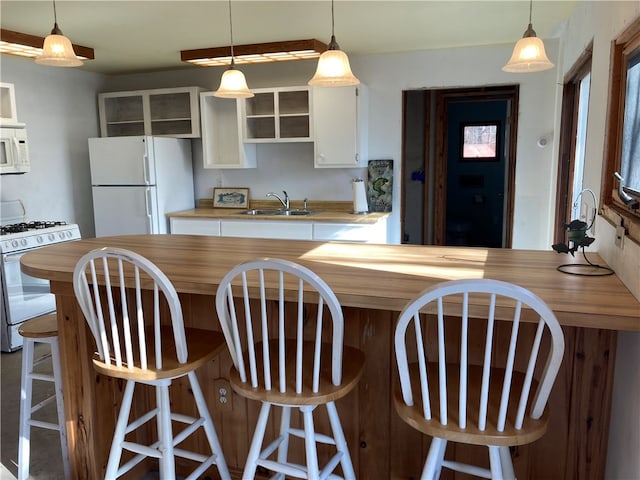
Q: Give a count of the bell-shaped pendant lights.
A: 4